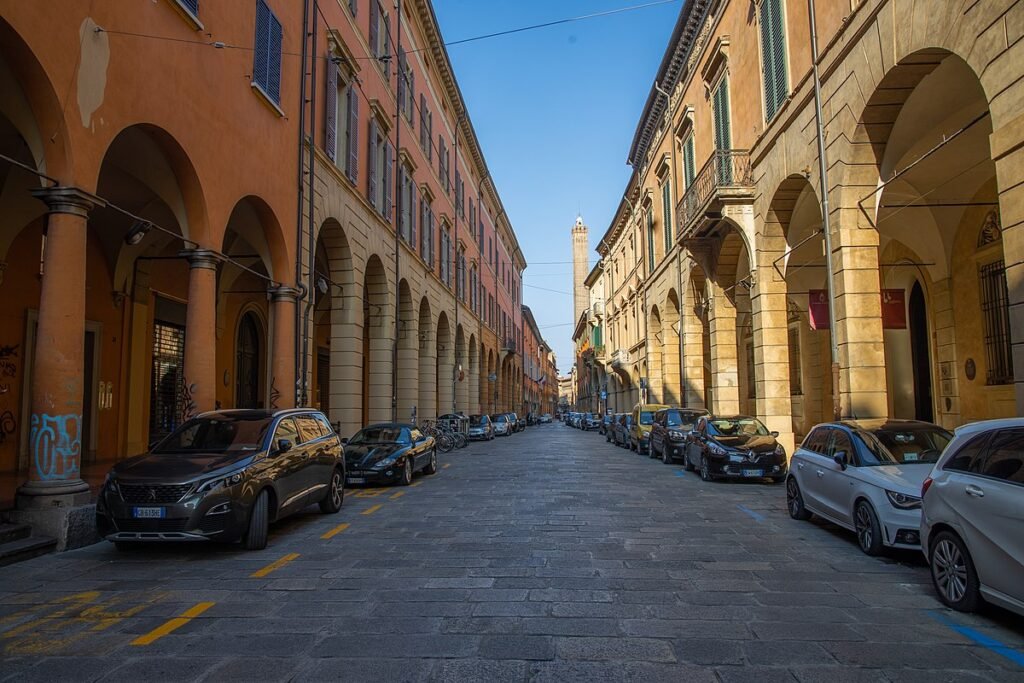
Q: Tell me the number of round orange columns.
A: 3